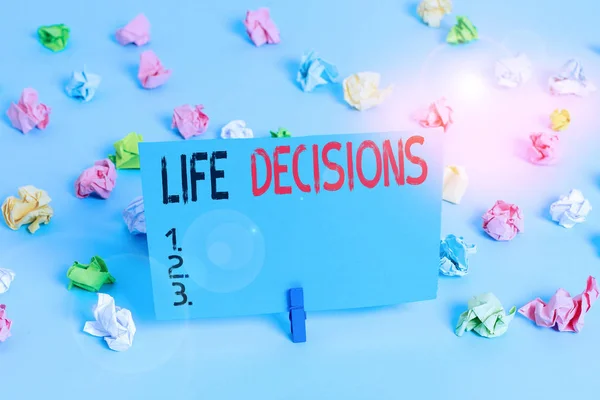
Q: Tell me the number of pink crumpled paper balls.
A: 11